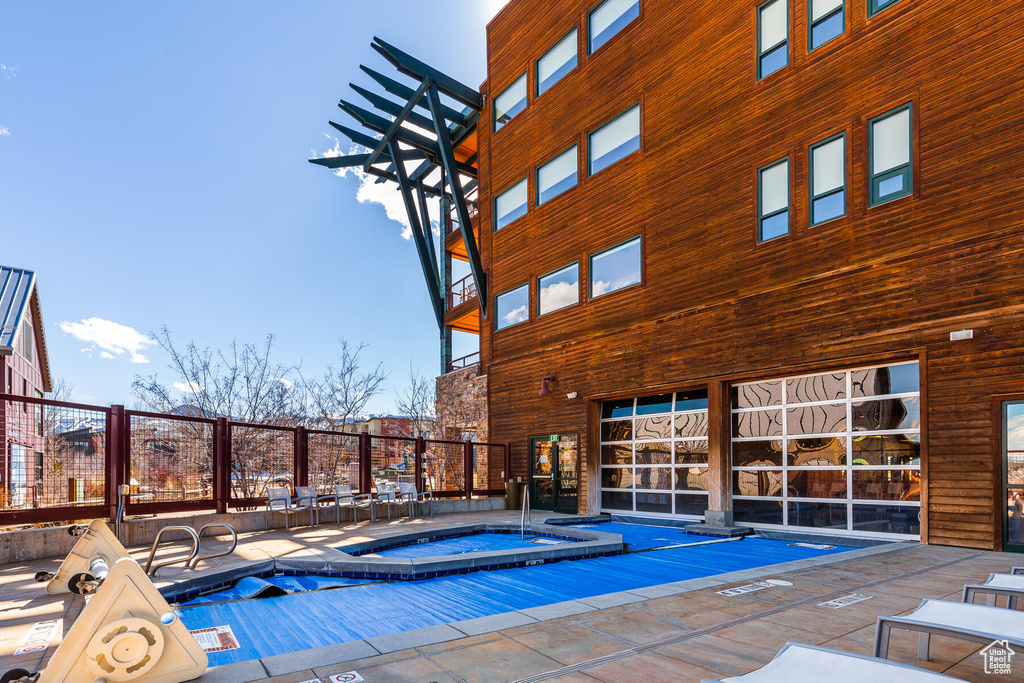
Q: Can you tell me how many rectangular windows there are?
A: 15